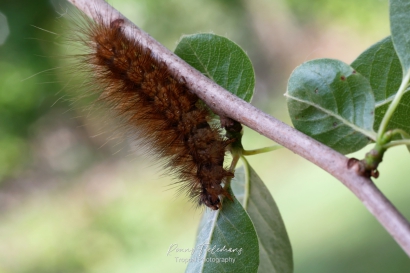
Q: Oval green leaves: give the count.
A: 6